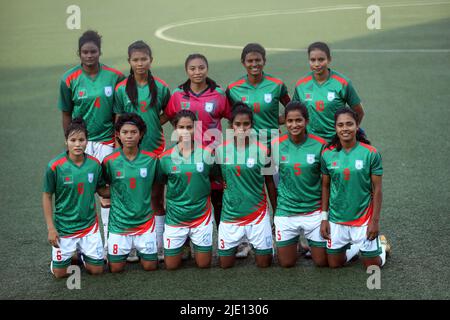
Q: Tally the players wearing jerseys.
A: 11